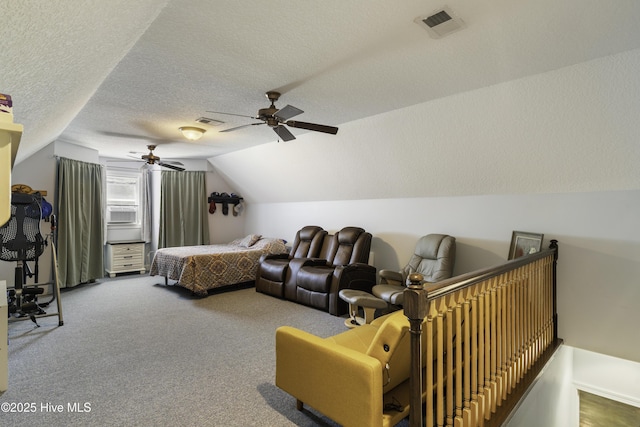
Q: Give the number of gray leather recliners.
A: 1